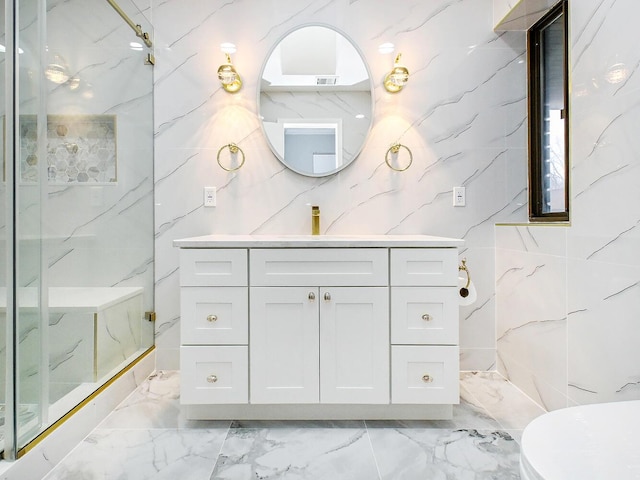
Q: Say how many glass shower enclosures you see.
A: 1